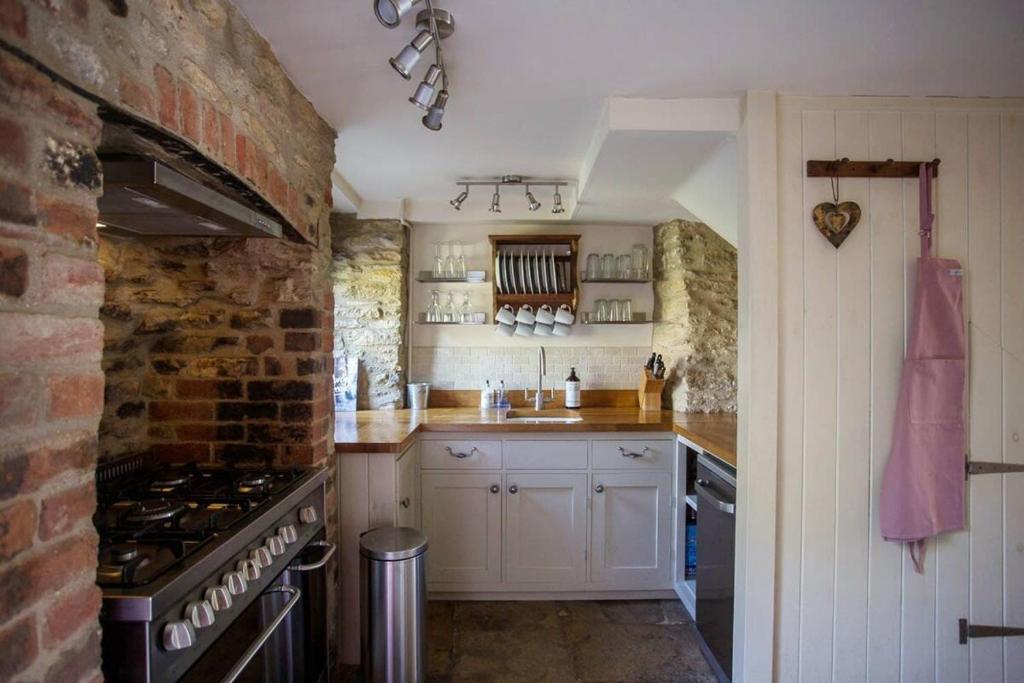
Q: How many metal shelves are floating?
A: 4